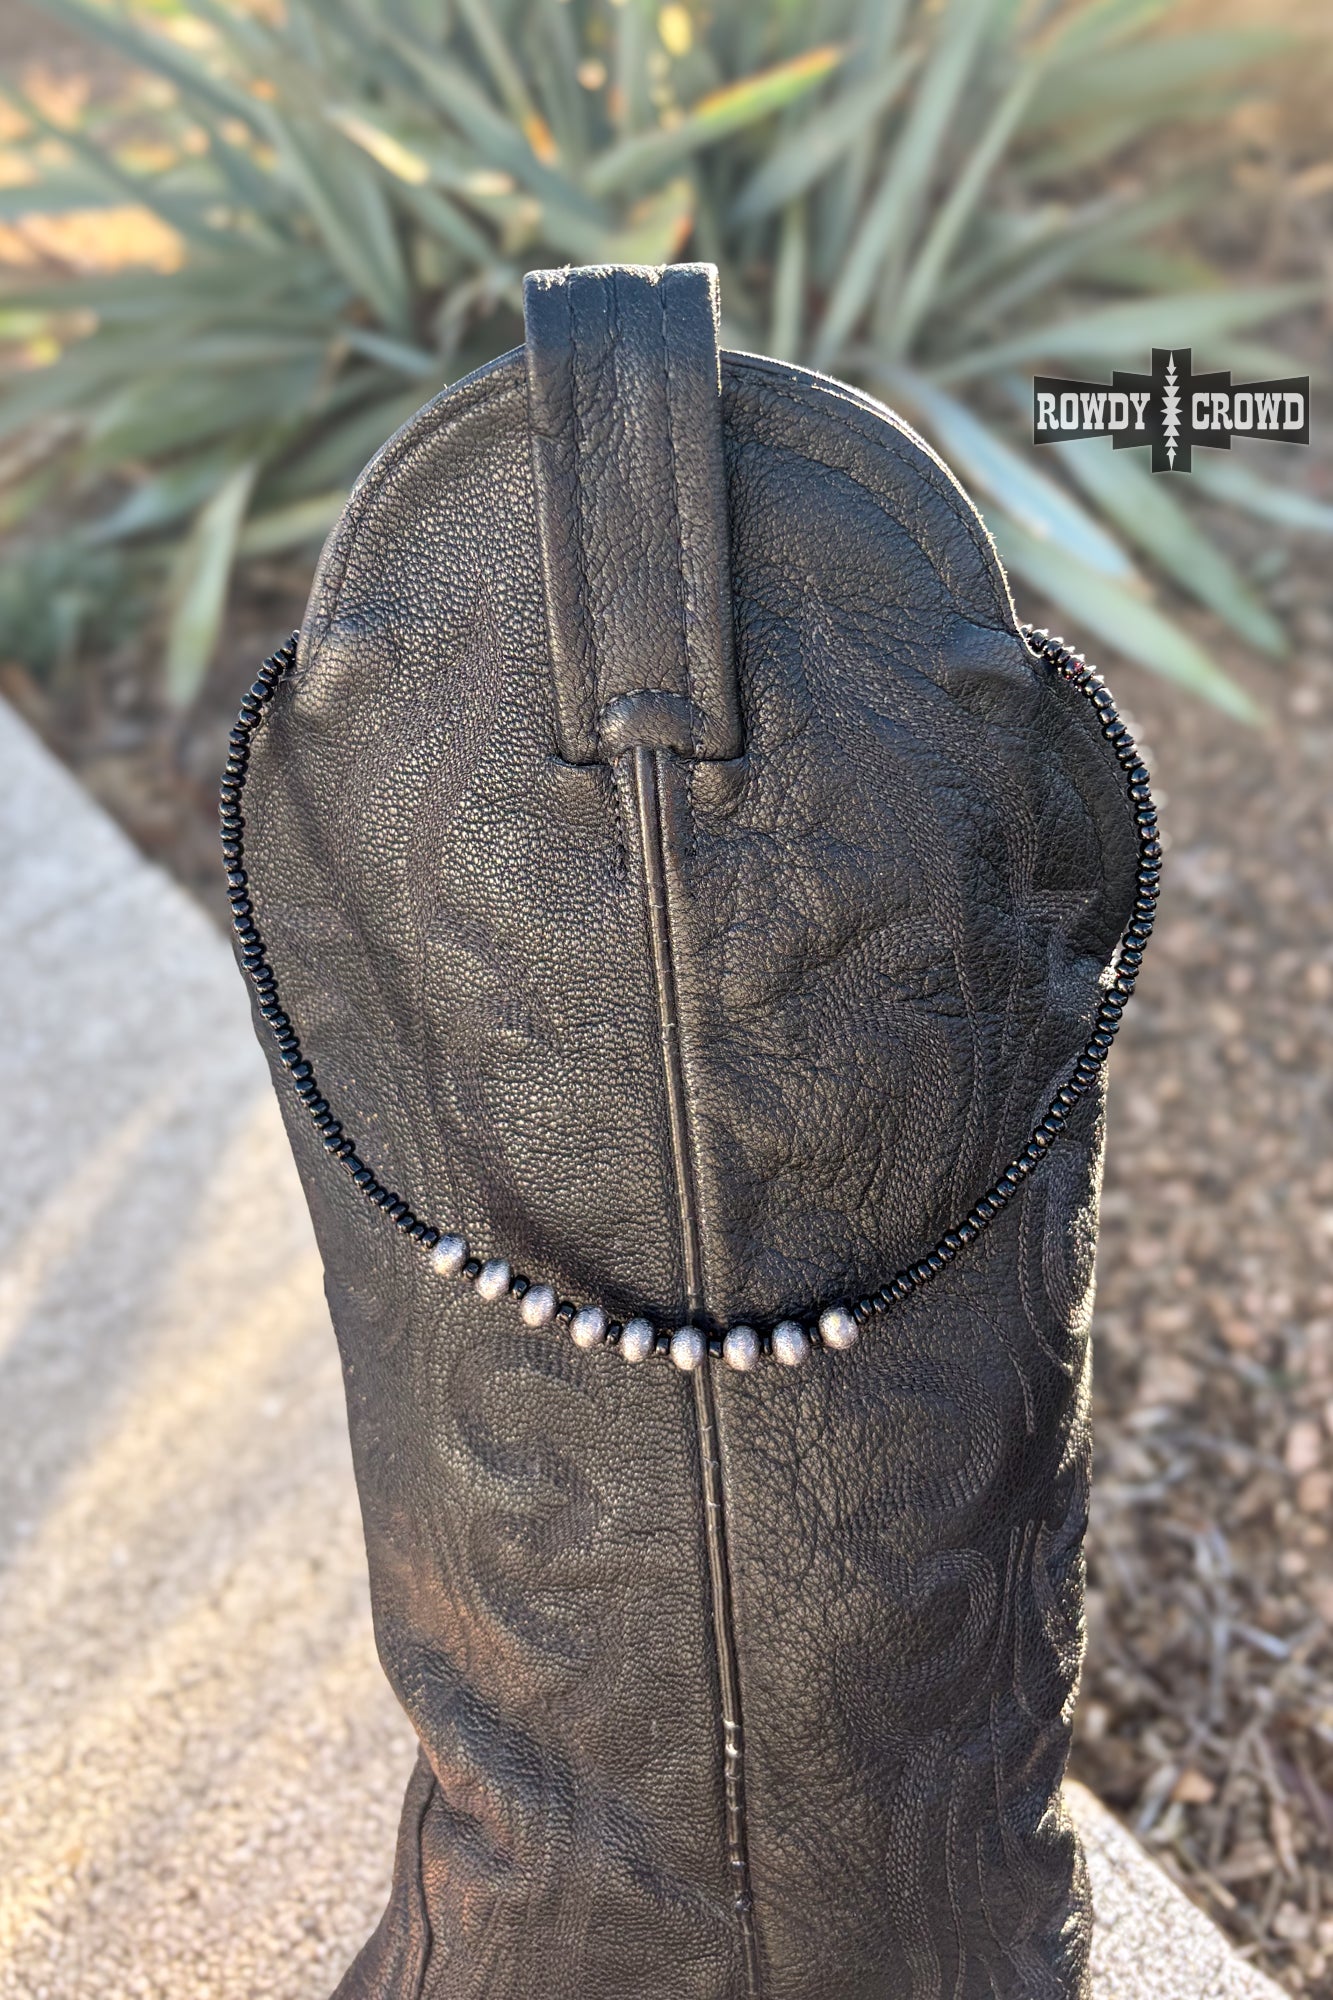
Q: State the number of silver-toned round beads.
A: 9